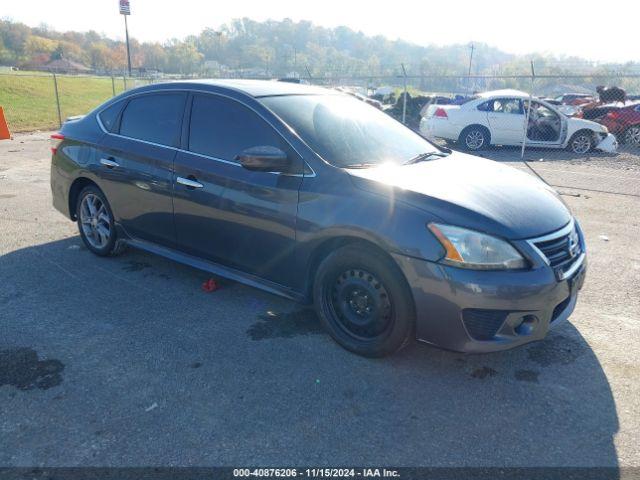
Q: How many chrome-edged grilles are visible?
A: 1